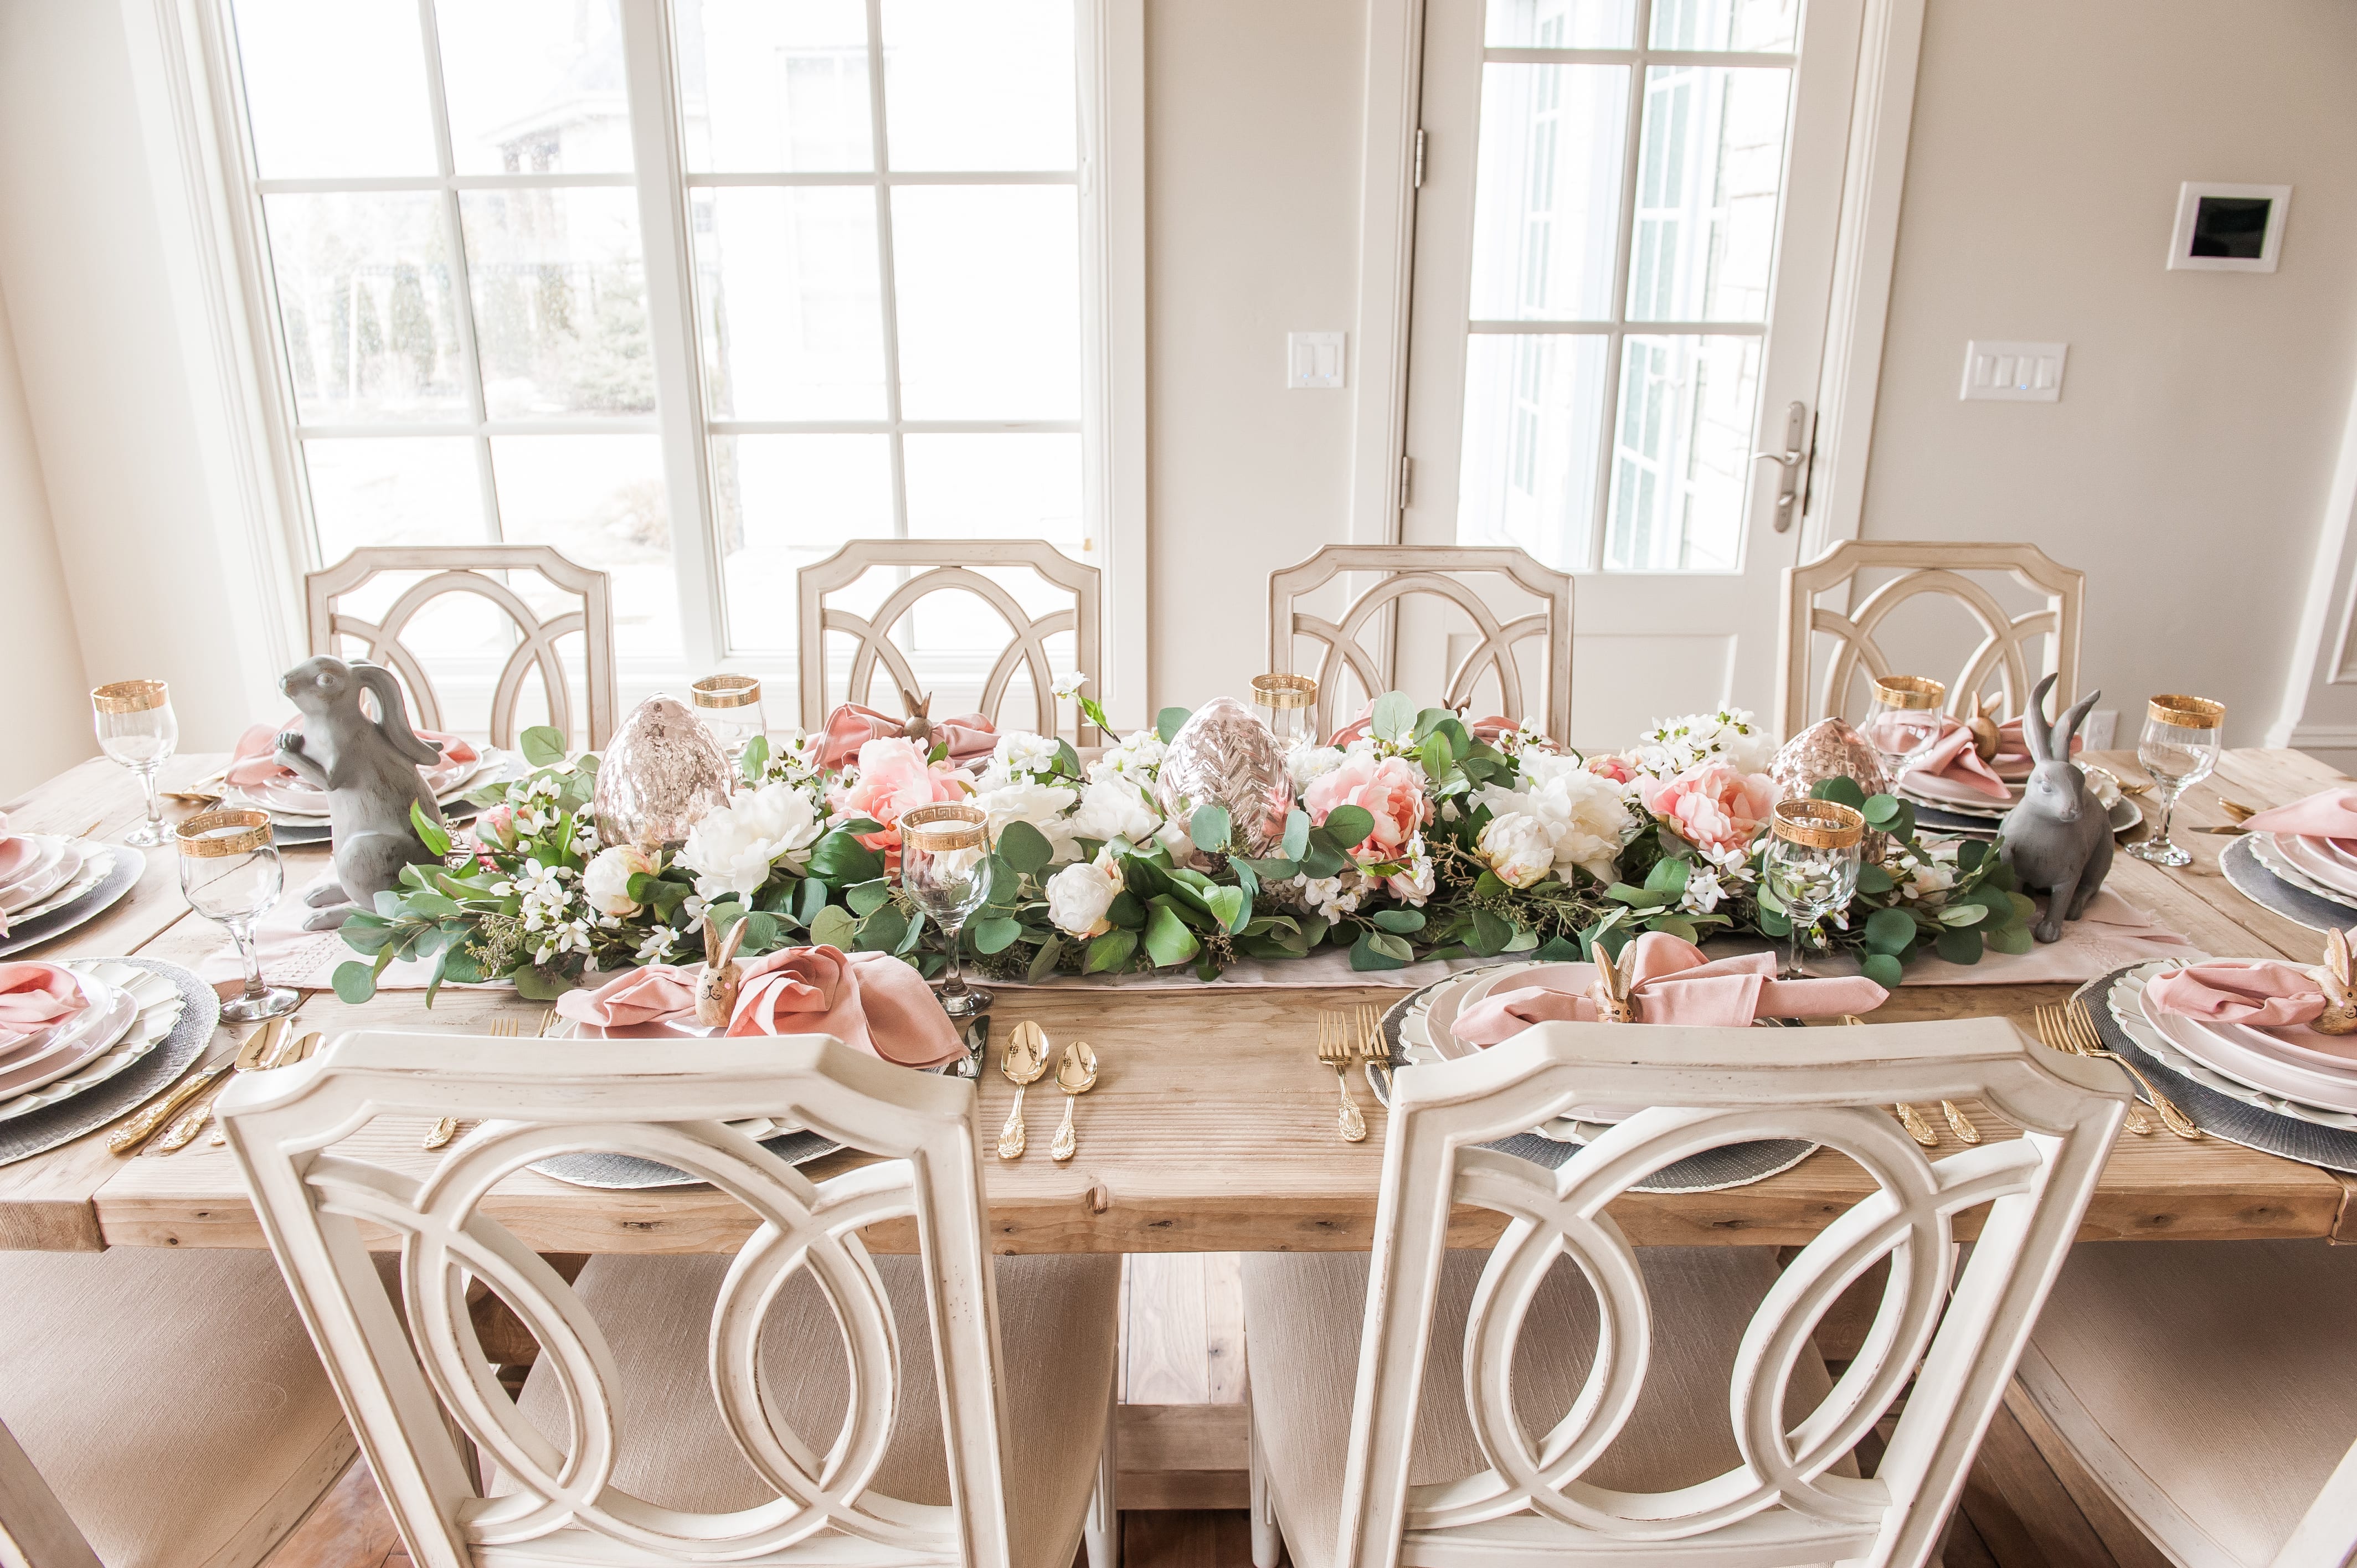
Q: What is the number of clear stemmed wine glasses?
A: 8